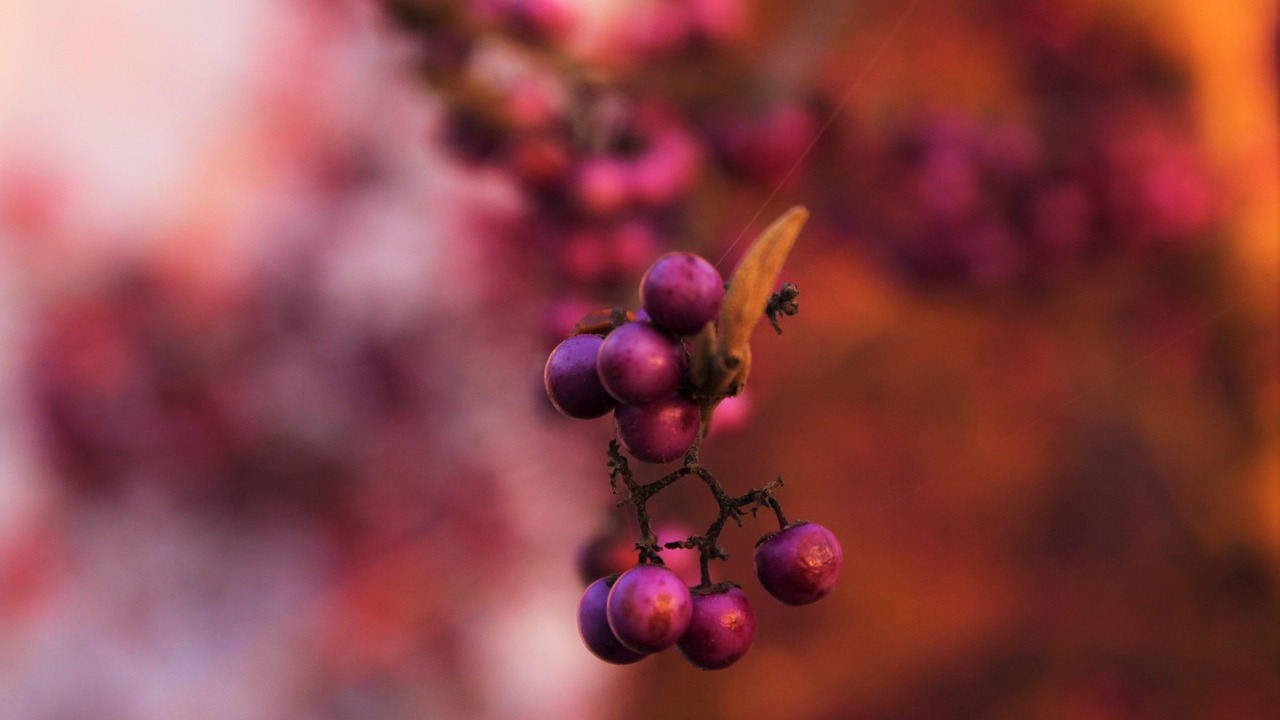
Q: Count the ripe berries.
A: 8